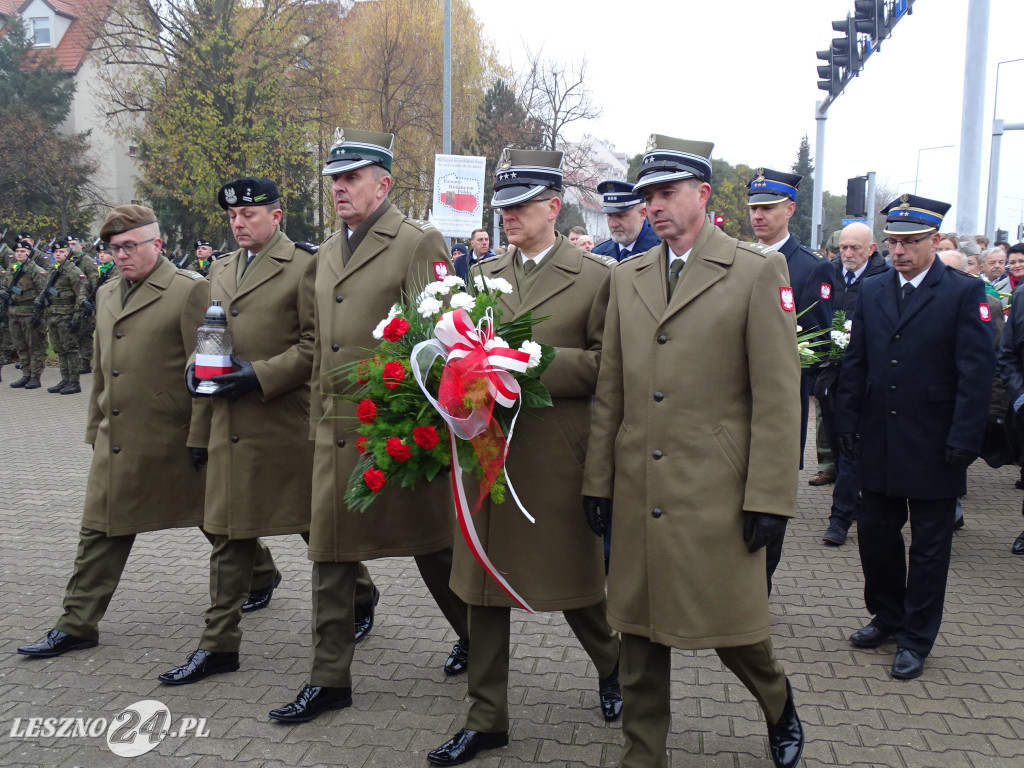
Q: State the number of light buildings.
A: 2